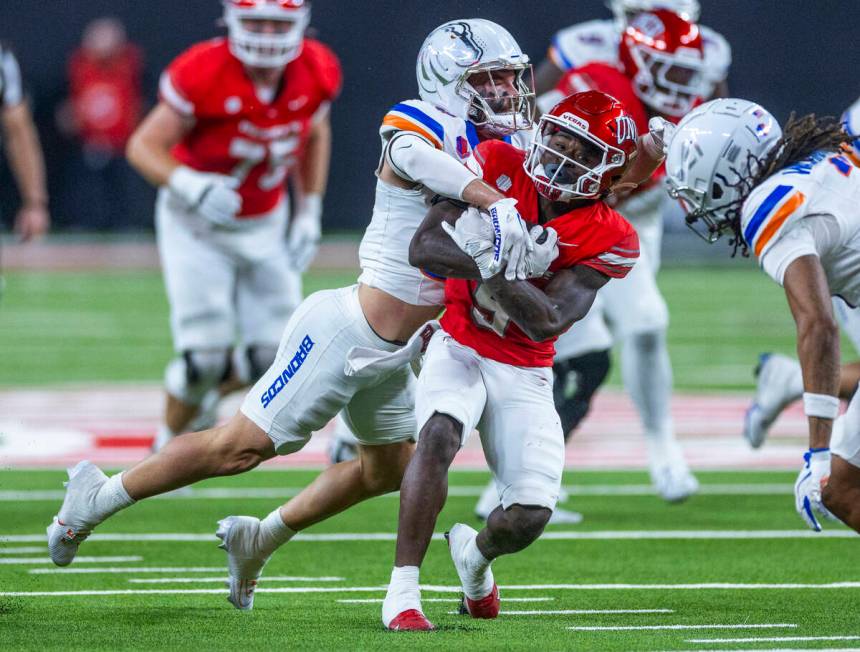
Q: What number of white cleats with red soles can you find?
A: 2